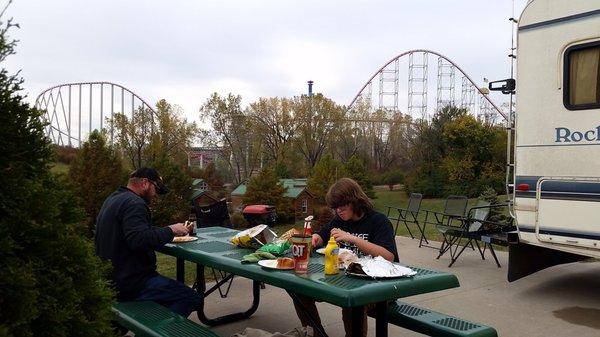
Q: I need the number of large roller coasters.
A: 2